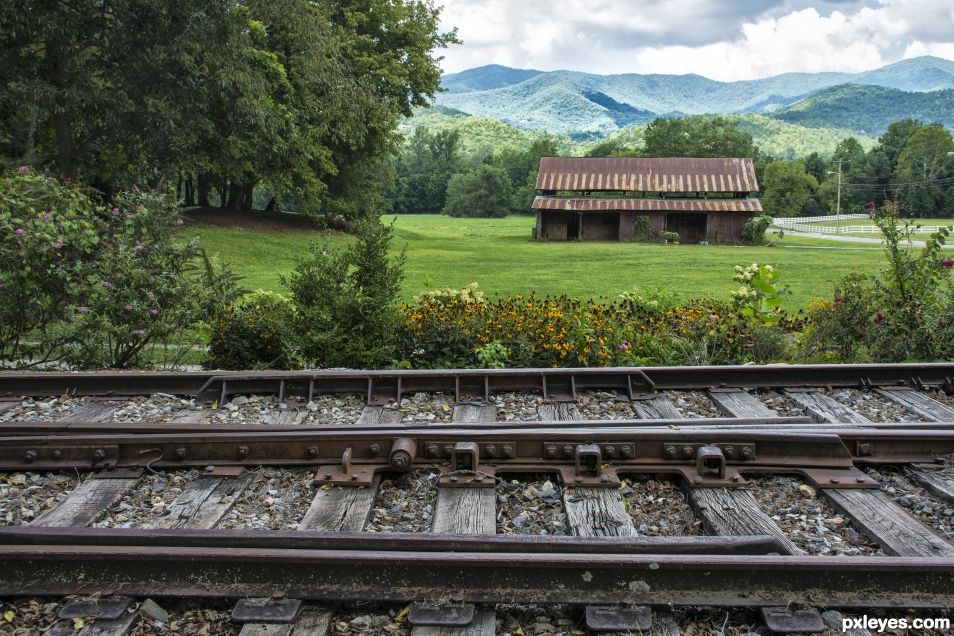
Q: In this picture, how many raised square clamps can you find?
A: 3